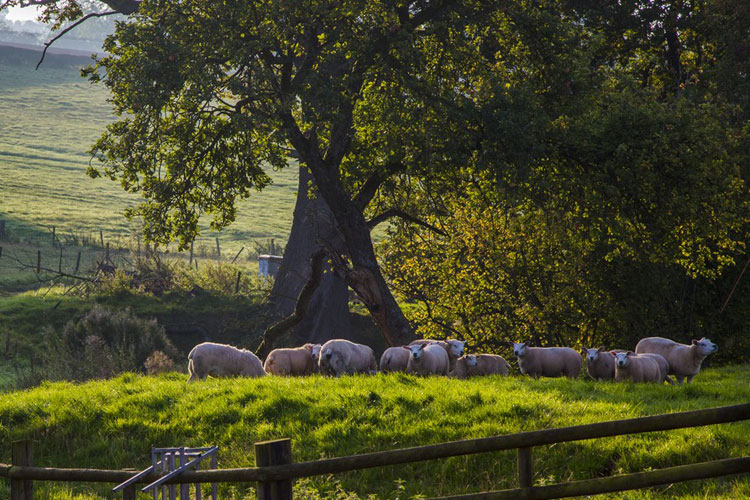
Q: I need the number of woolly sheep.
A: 11